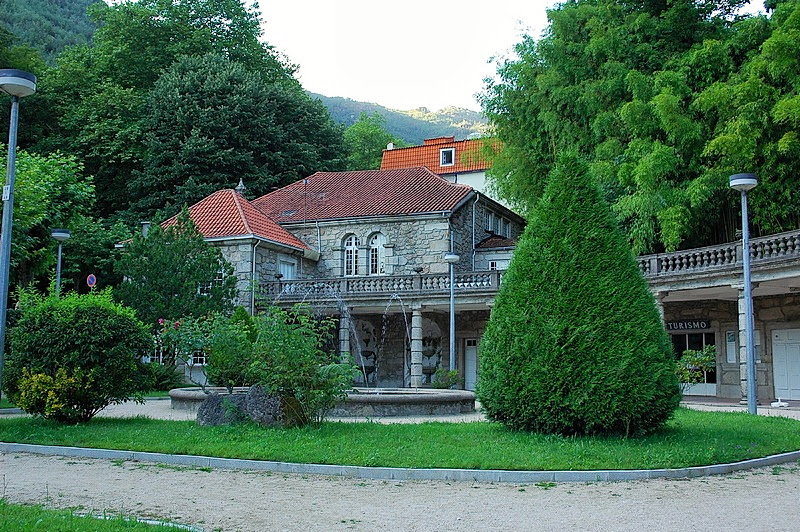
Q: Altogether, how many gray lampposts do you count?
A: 4